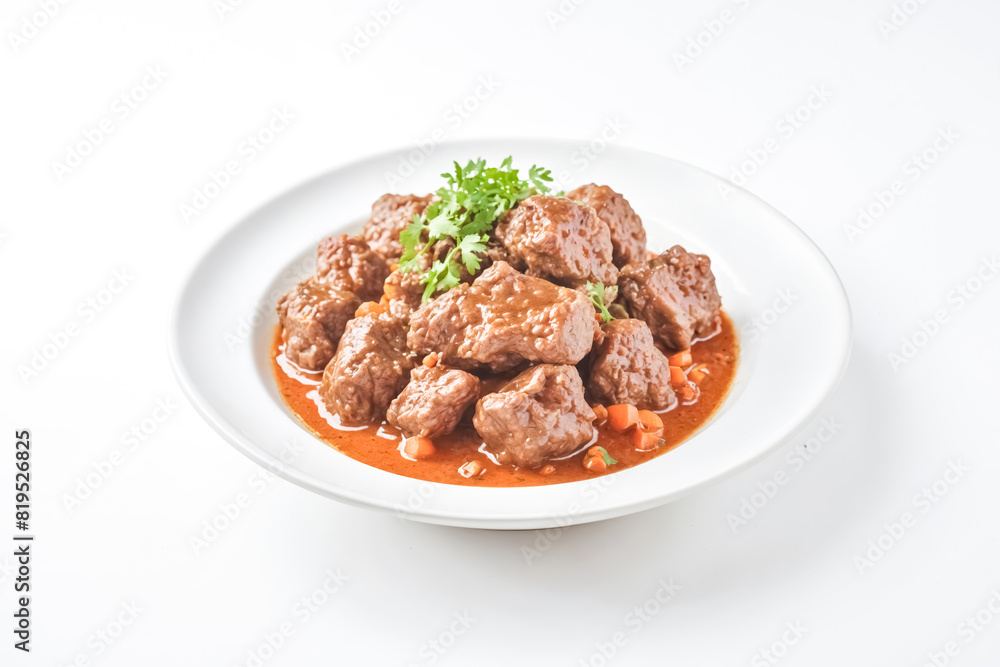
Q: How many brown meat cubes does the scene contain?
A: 11